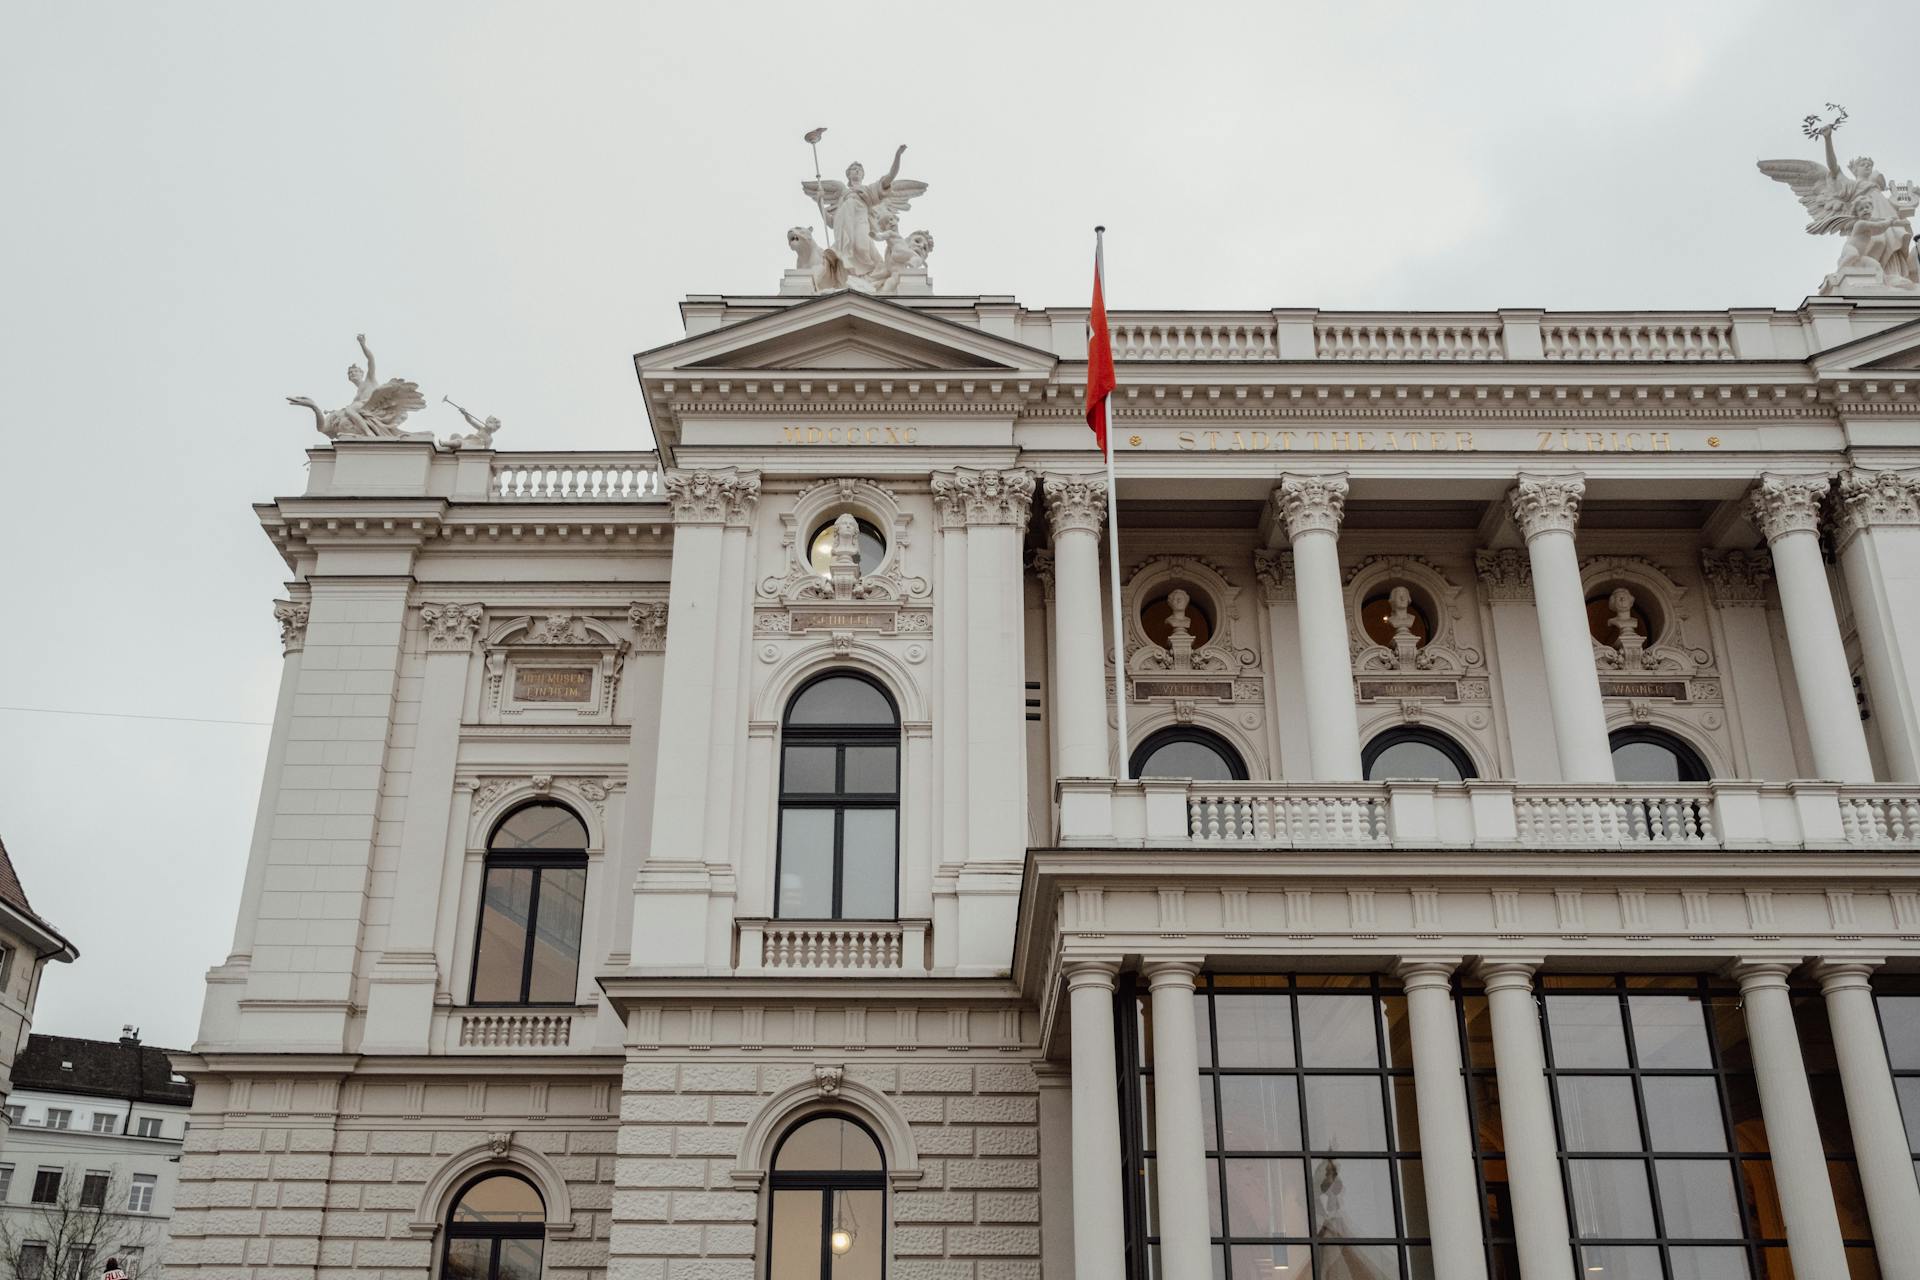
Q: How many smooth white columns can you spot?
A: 10